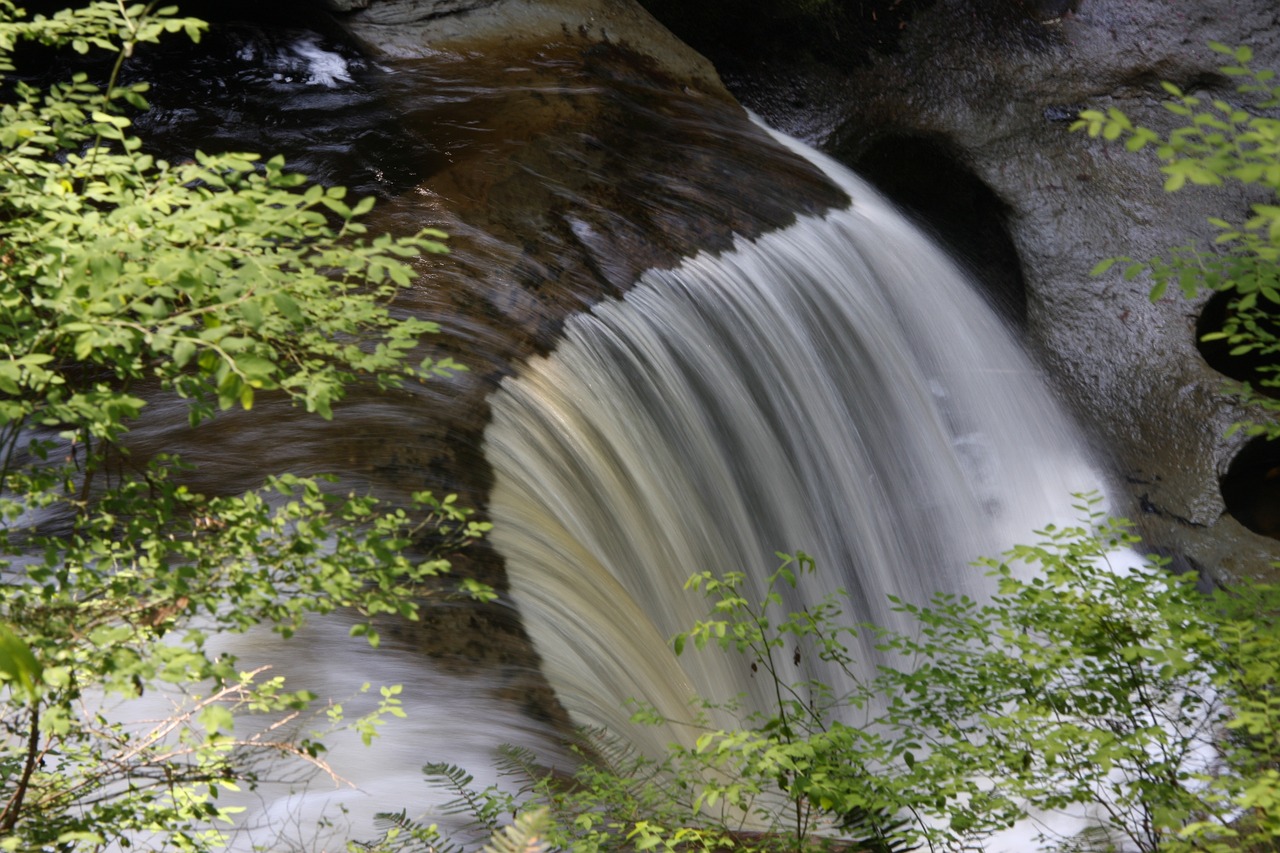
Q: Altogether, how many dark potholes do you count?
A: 3